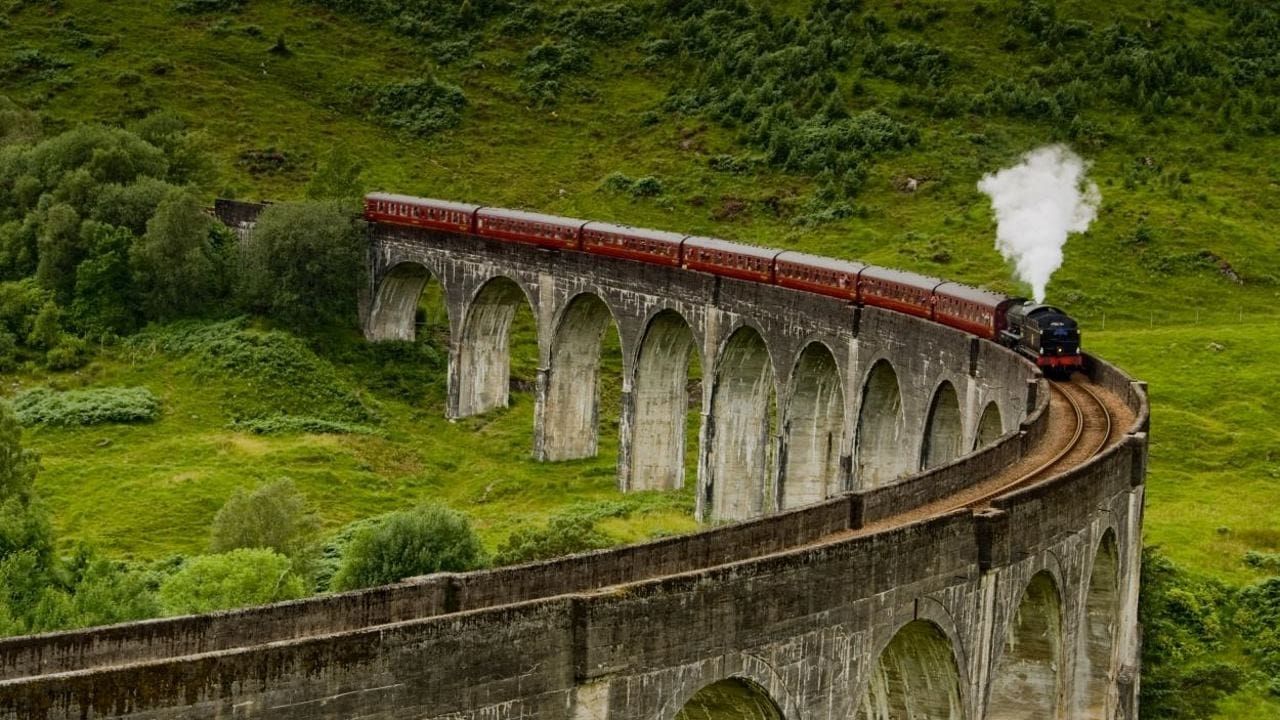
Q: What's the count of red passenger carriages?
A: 7